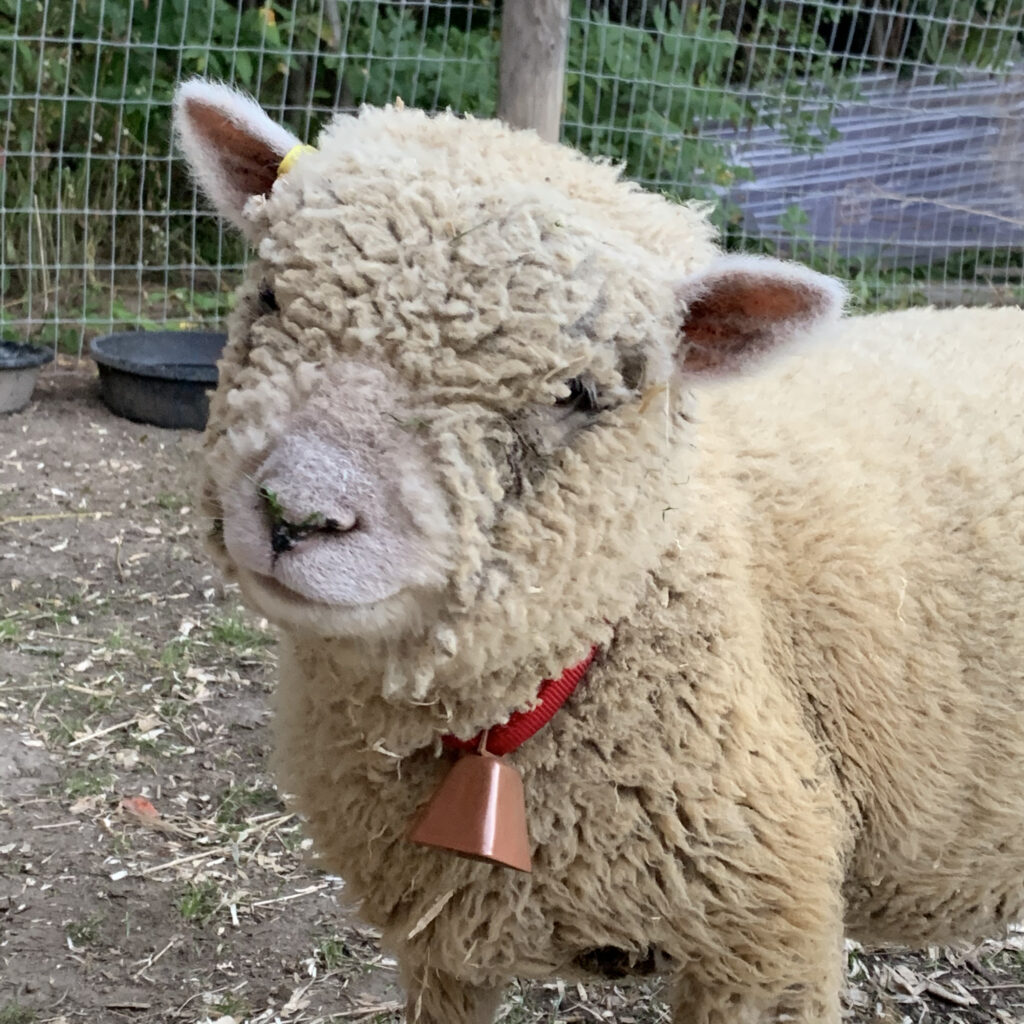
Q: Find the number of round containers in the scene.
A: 2